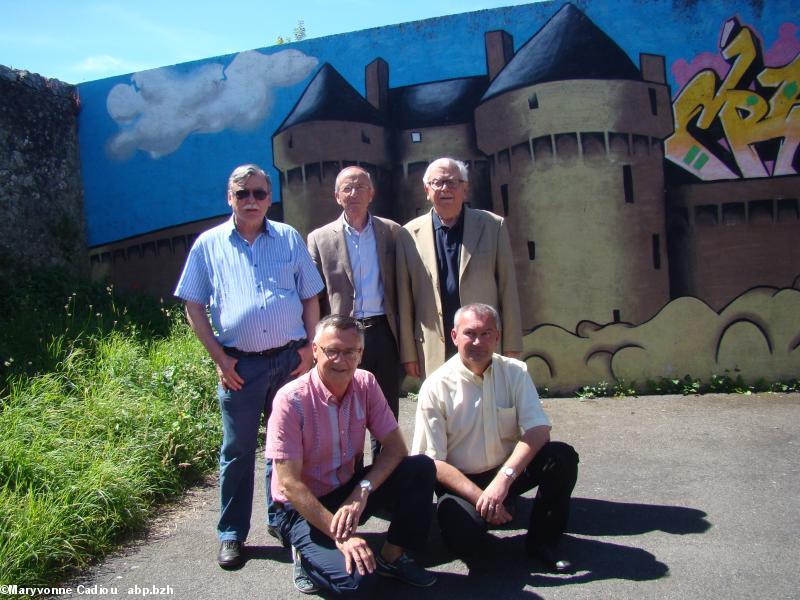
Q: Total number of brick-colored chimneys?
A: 3